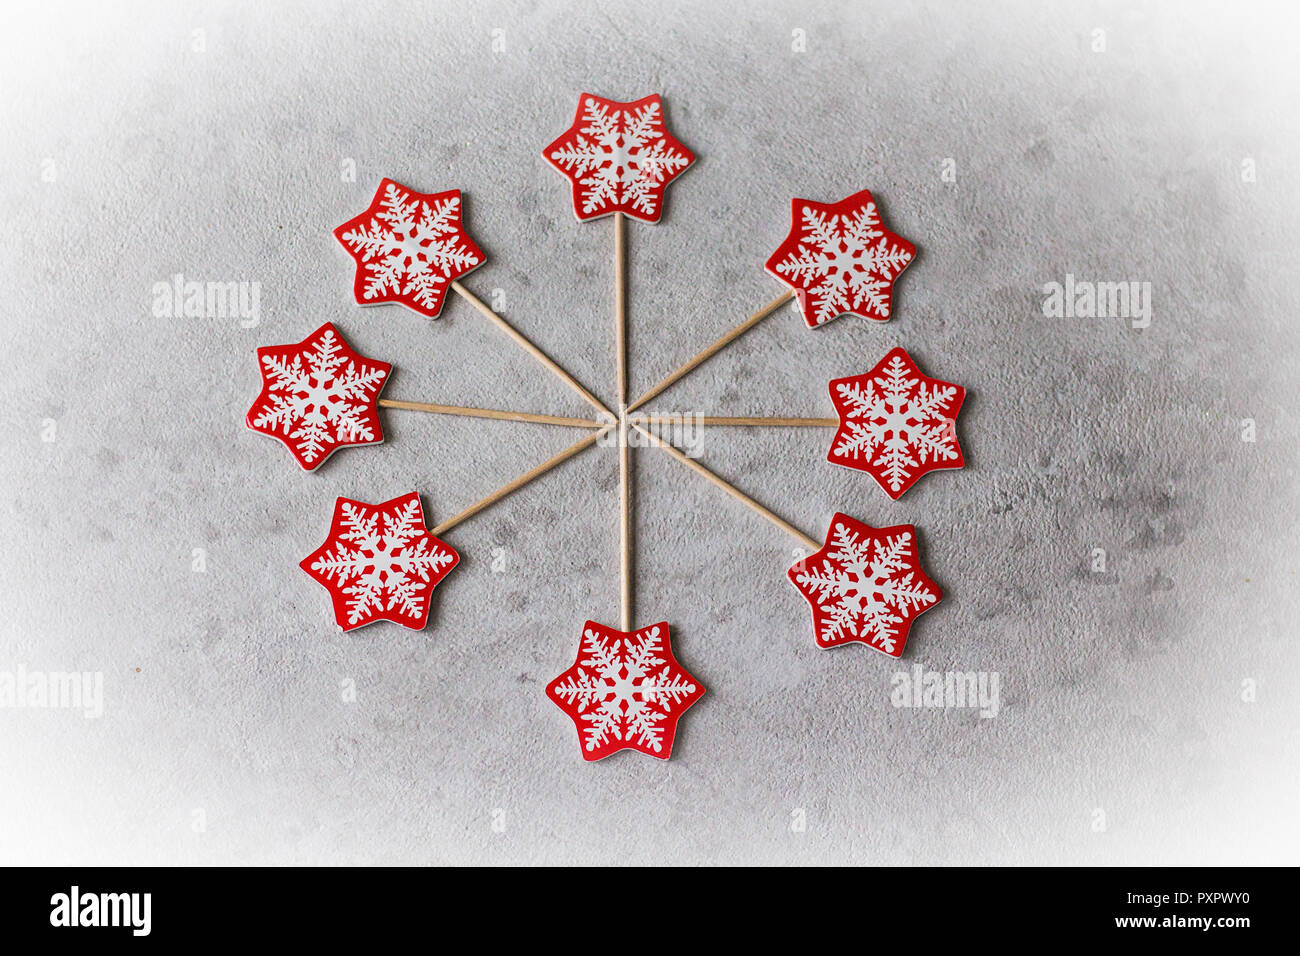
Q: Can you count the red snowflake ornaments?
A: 8